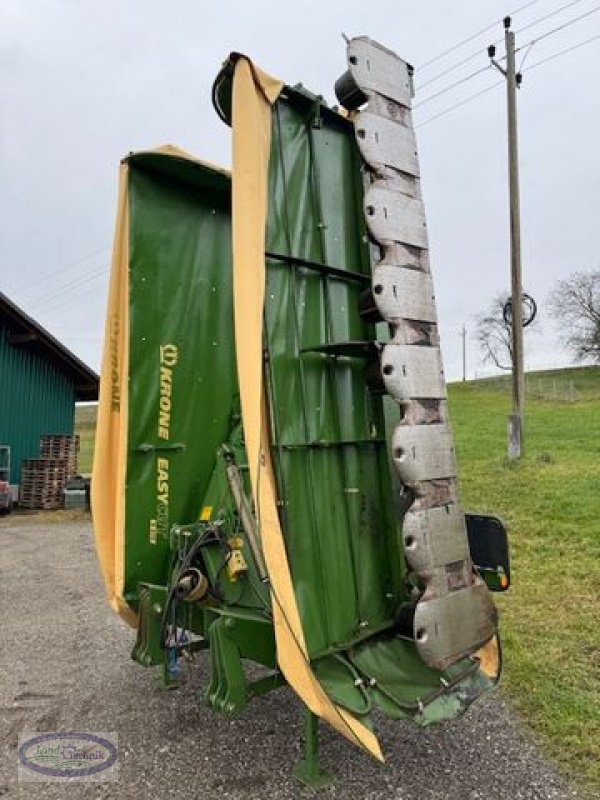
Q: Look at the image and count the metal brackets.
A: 8